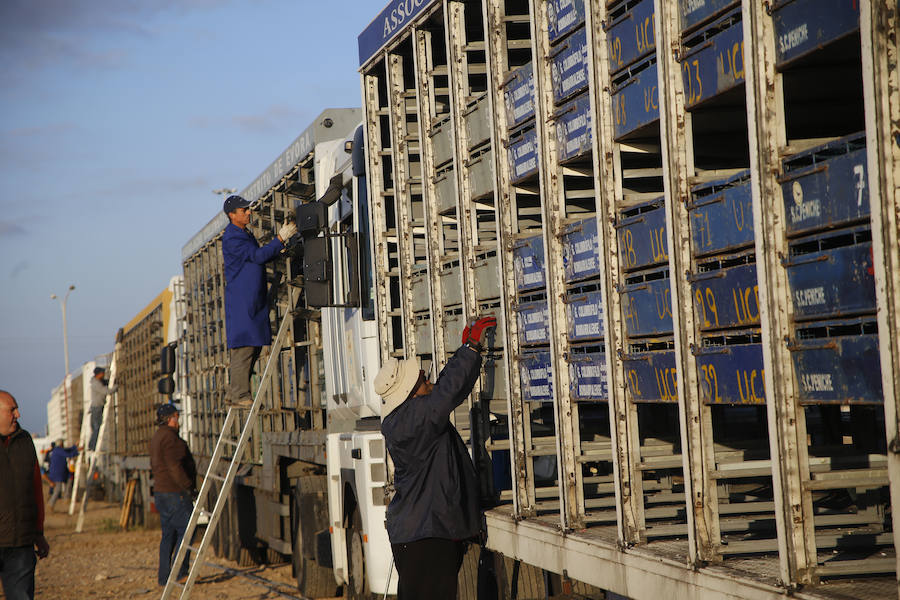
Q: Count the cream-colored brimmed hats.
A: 1